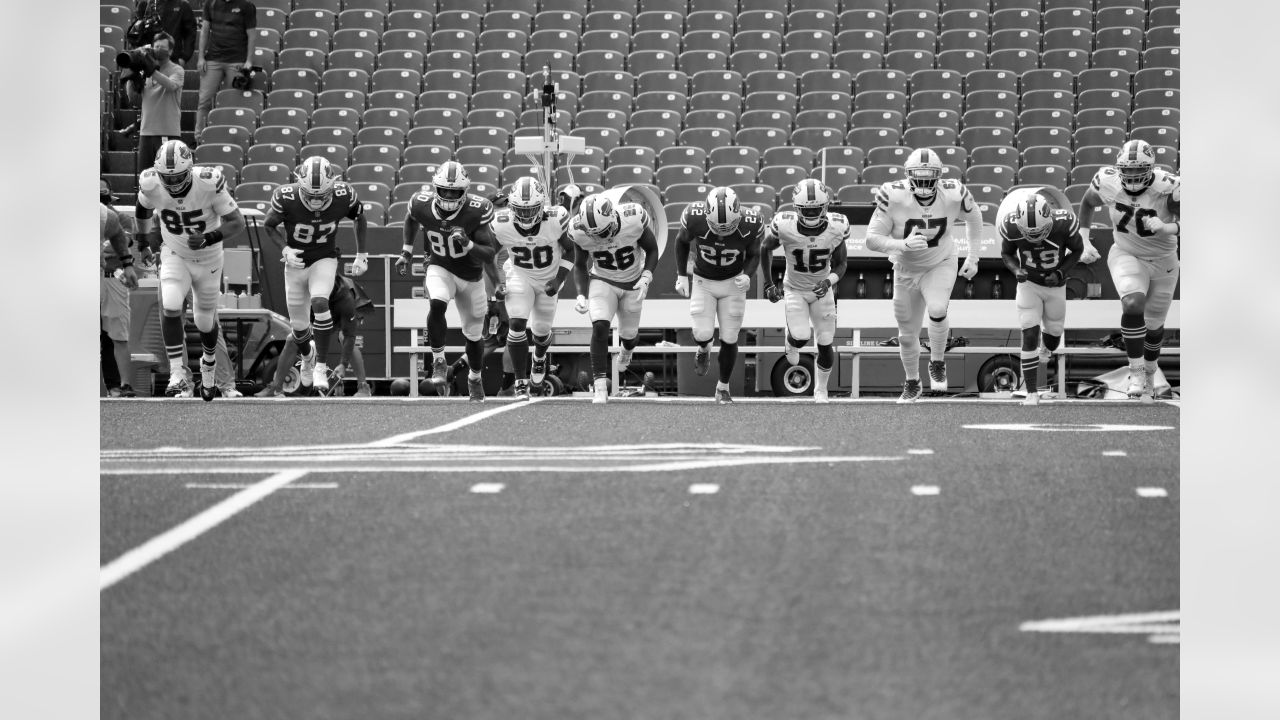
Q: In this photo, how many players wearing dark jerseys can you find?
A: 4